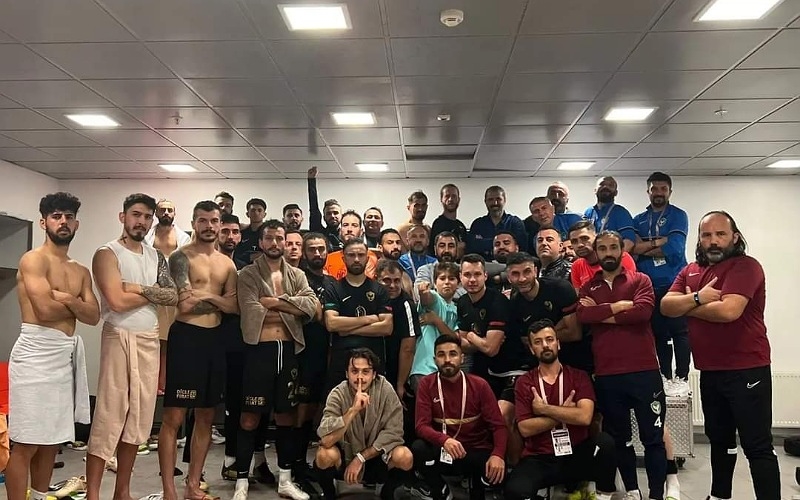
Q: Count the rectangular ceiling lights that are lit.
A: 9